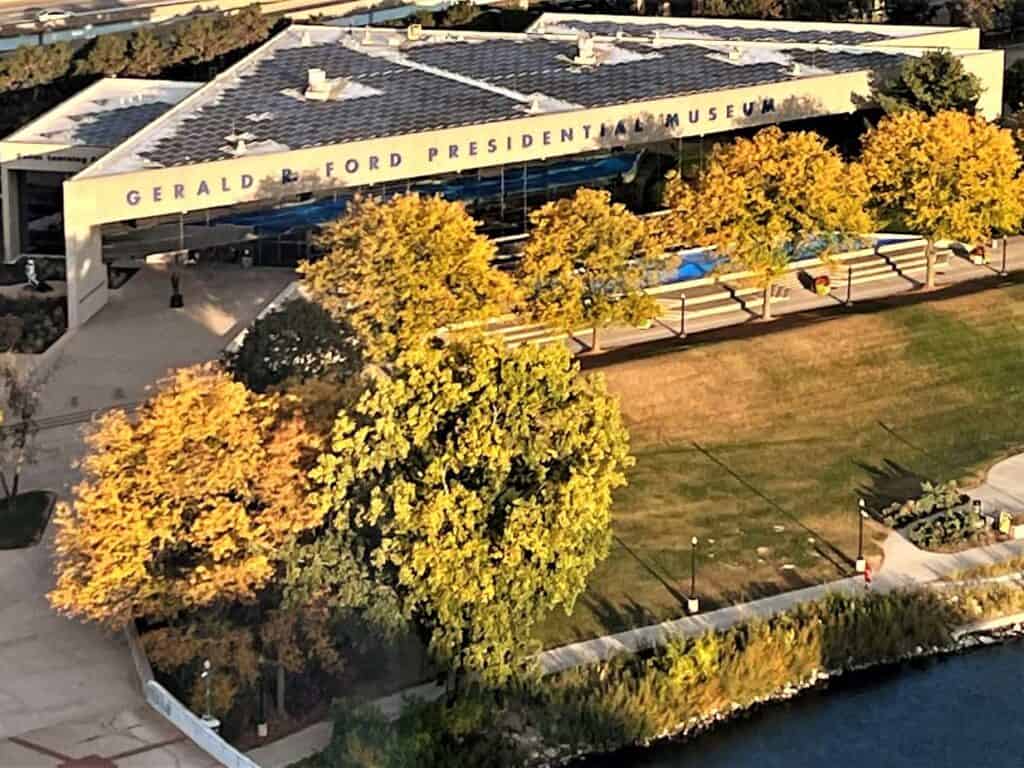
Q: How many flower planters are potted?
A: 2